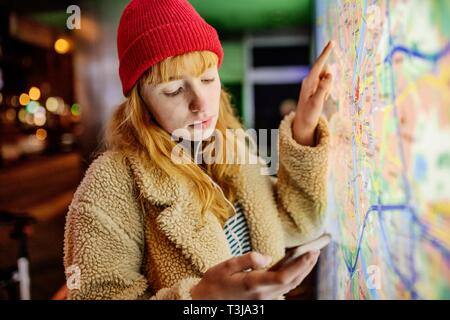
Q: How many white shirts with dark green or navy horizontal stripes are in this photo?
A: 1